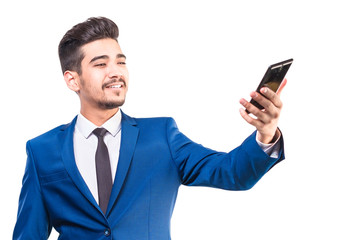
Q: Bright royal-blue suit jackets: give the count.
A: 1